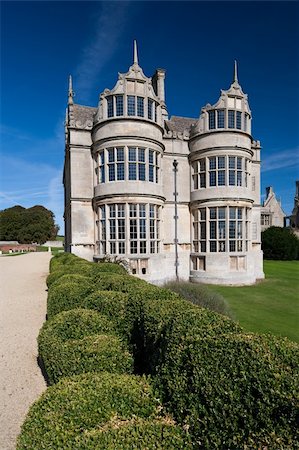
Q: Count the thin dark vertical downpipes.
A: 1